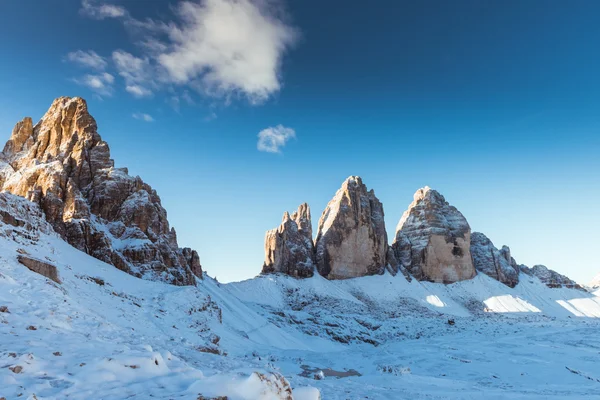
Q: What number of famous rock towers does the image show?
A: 3